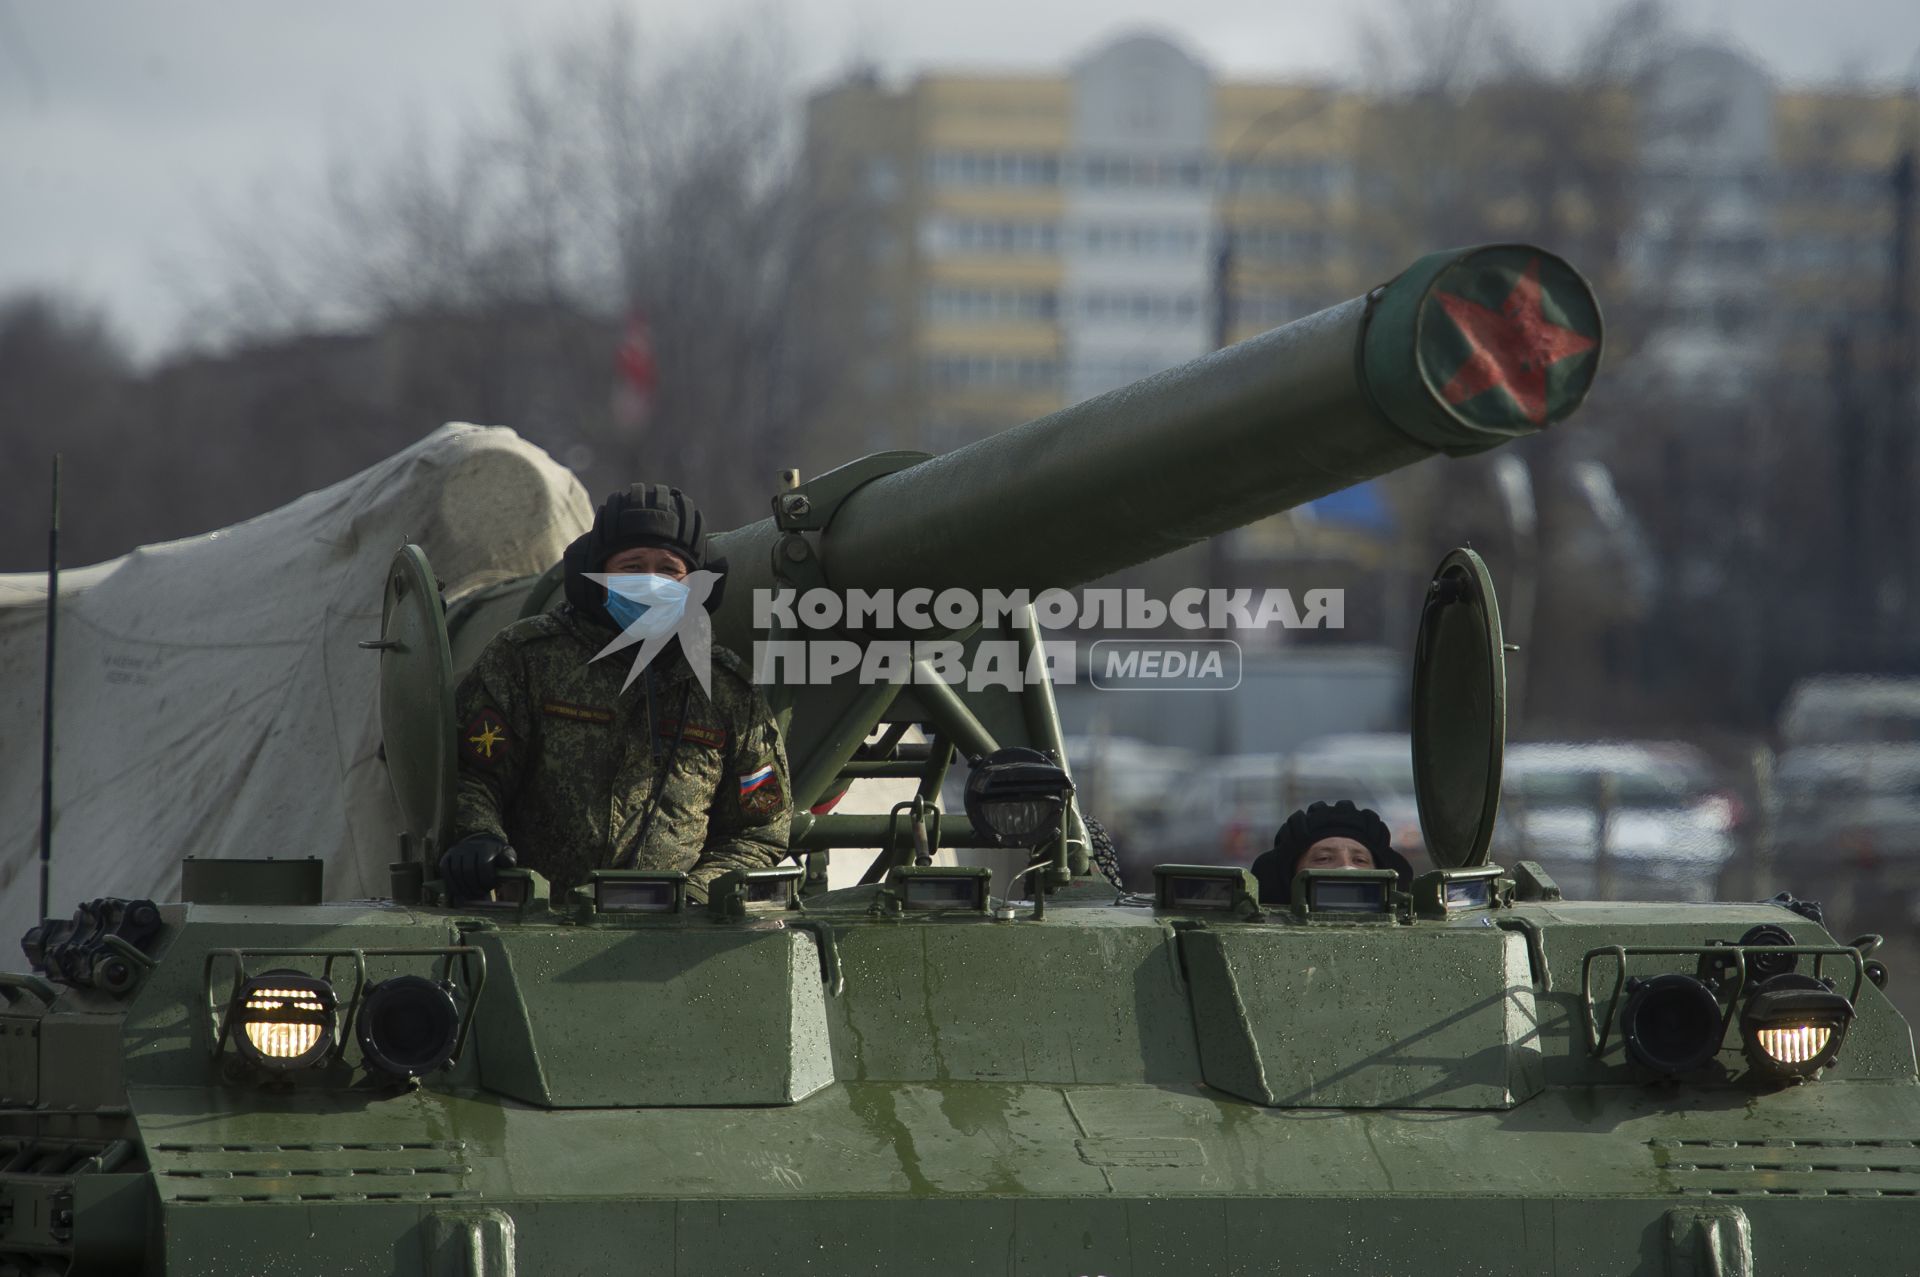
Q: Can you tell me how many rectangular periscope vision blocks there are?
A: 7